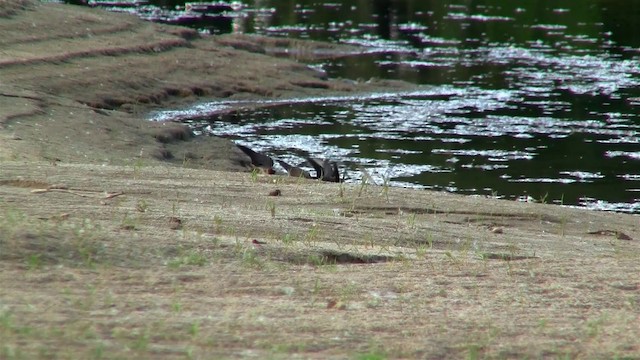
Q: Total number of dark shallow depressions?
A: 1